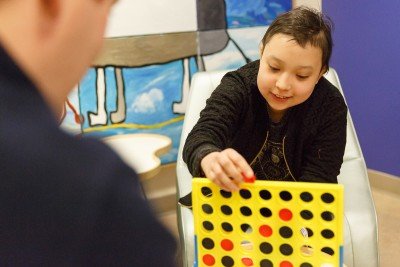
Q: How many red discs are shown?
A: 7